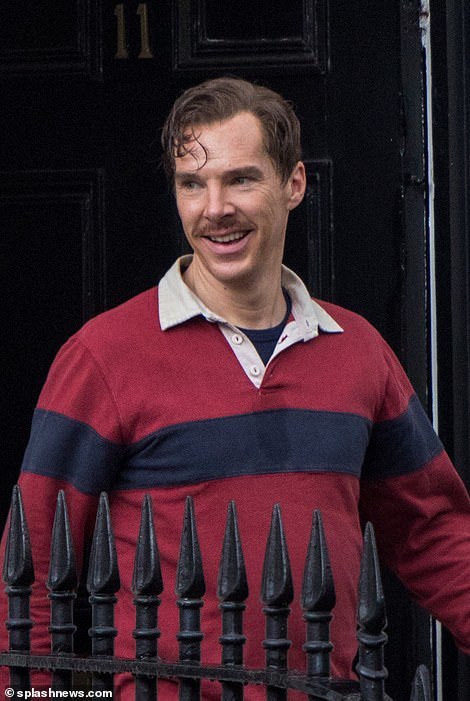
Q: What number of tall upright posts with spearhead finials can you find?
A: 9